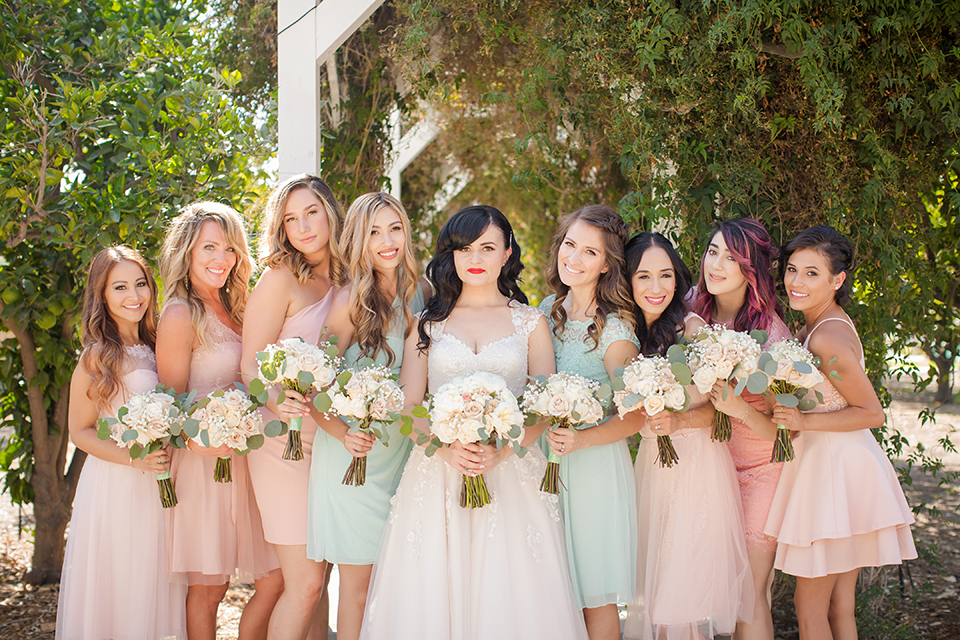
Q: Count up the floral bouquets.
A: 9